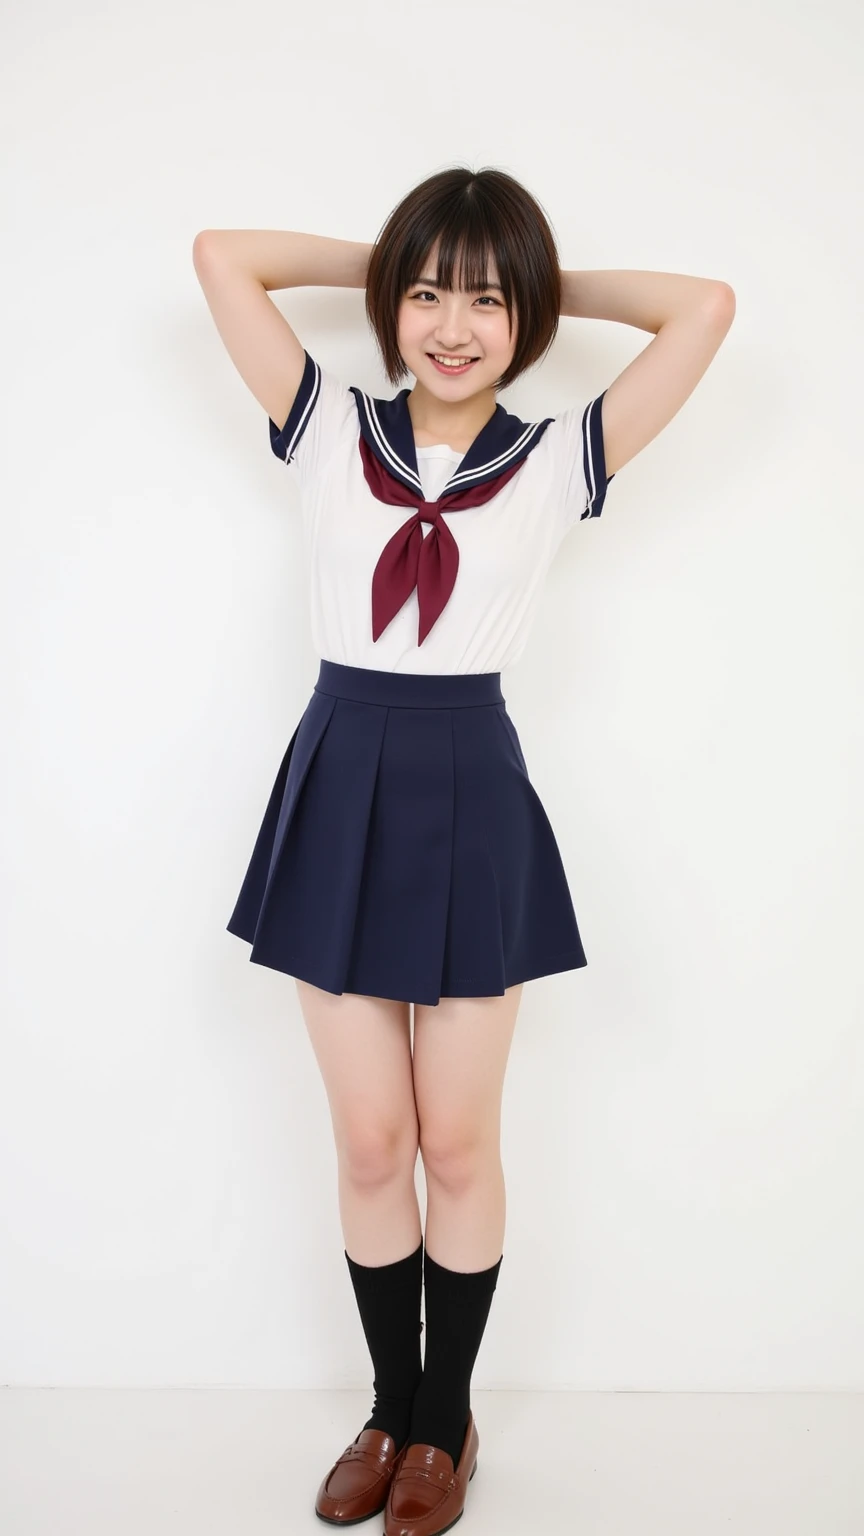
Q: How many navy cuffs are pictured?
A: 2